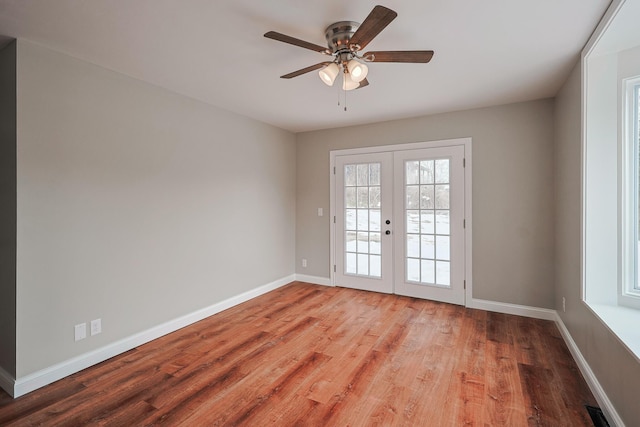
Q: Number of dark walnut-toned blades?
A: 5